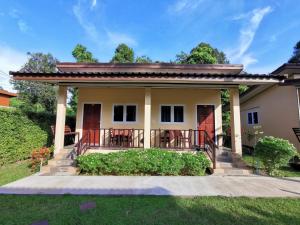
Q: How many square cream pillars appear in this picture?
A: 3